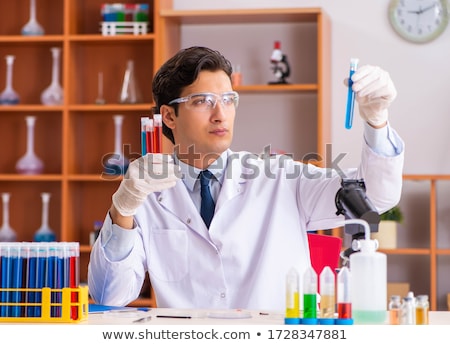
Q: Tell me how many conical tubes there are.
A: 4